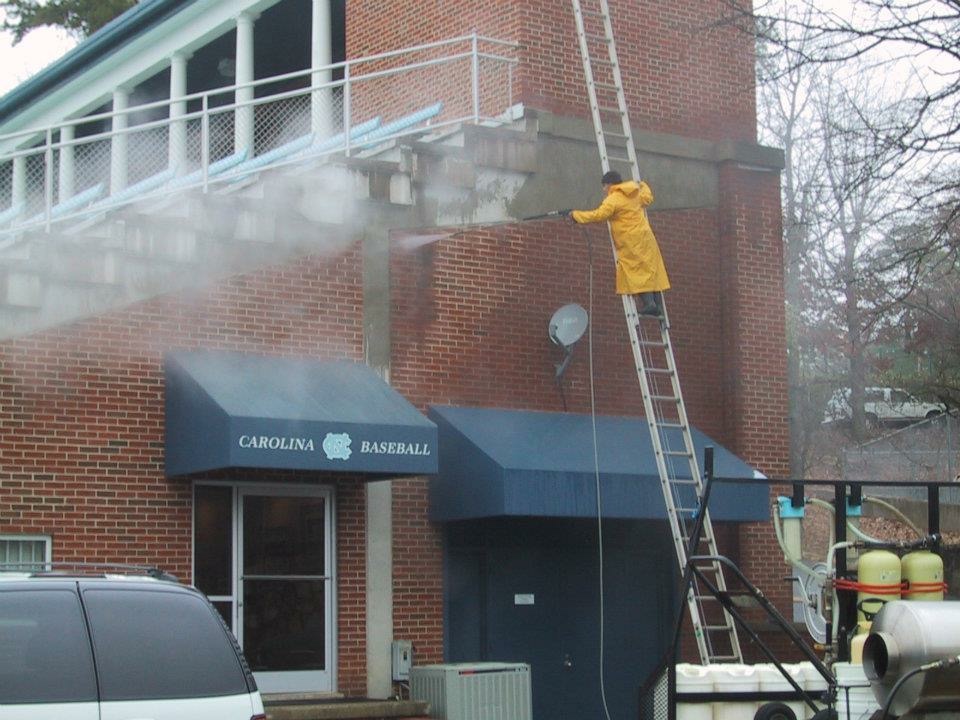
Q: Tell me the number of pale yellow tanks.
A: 2